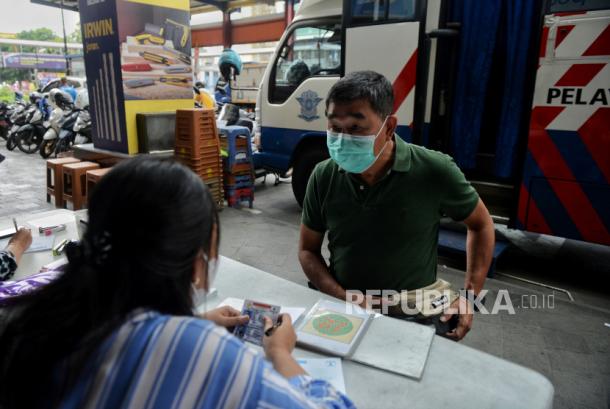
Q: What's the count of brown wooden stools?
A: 3